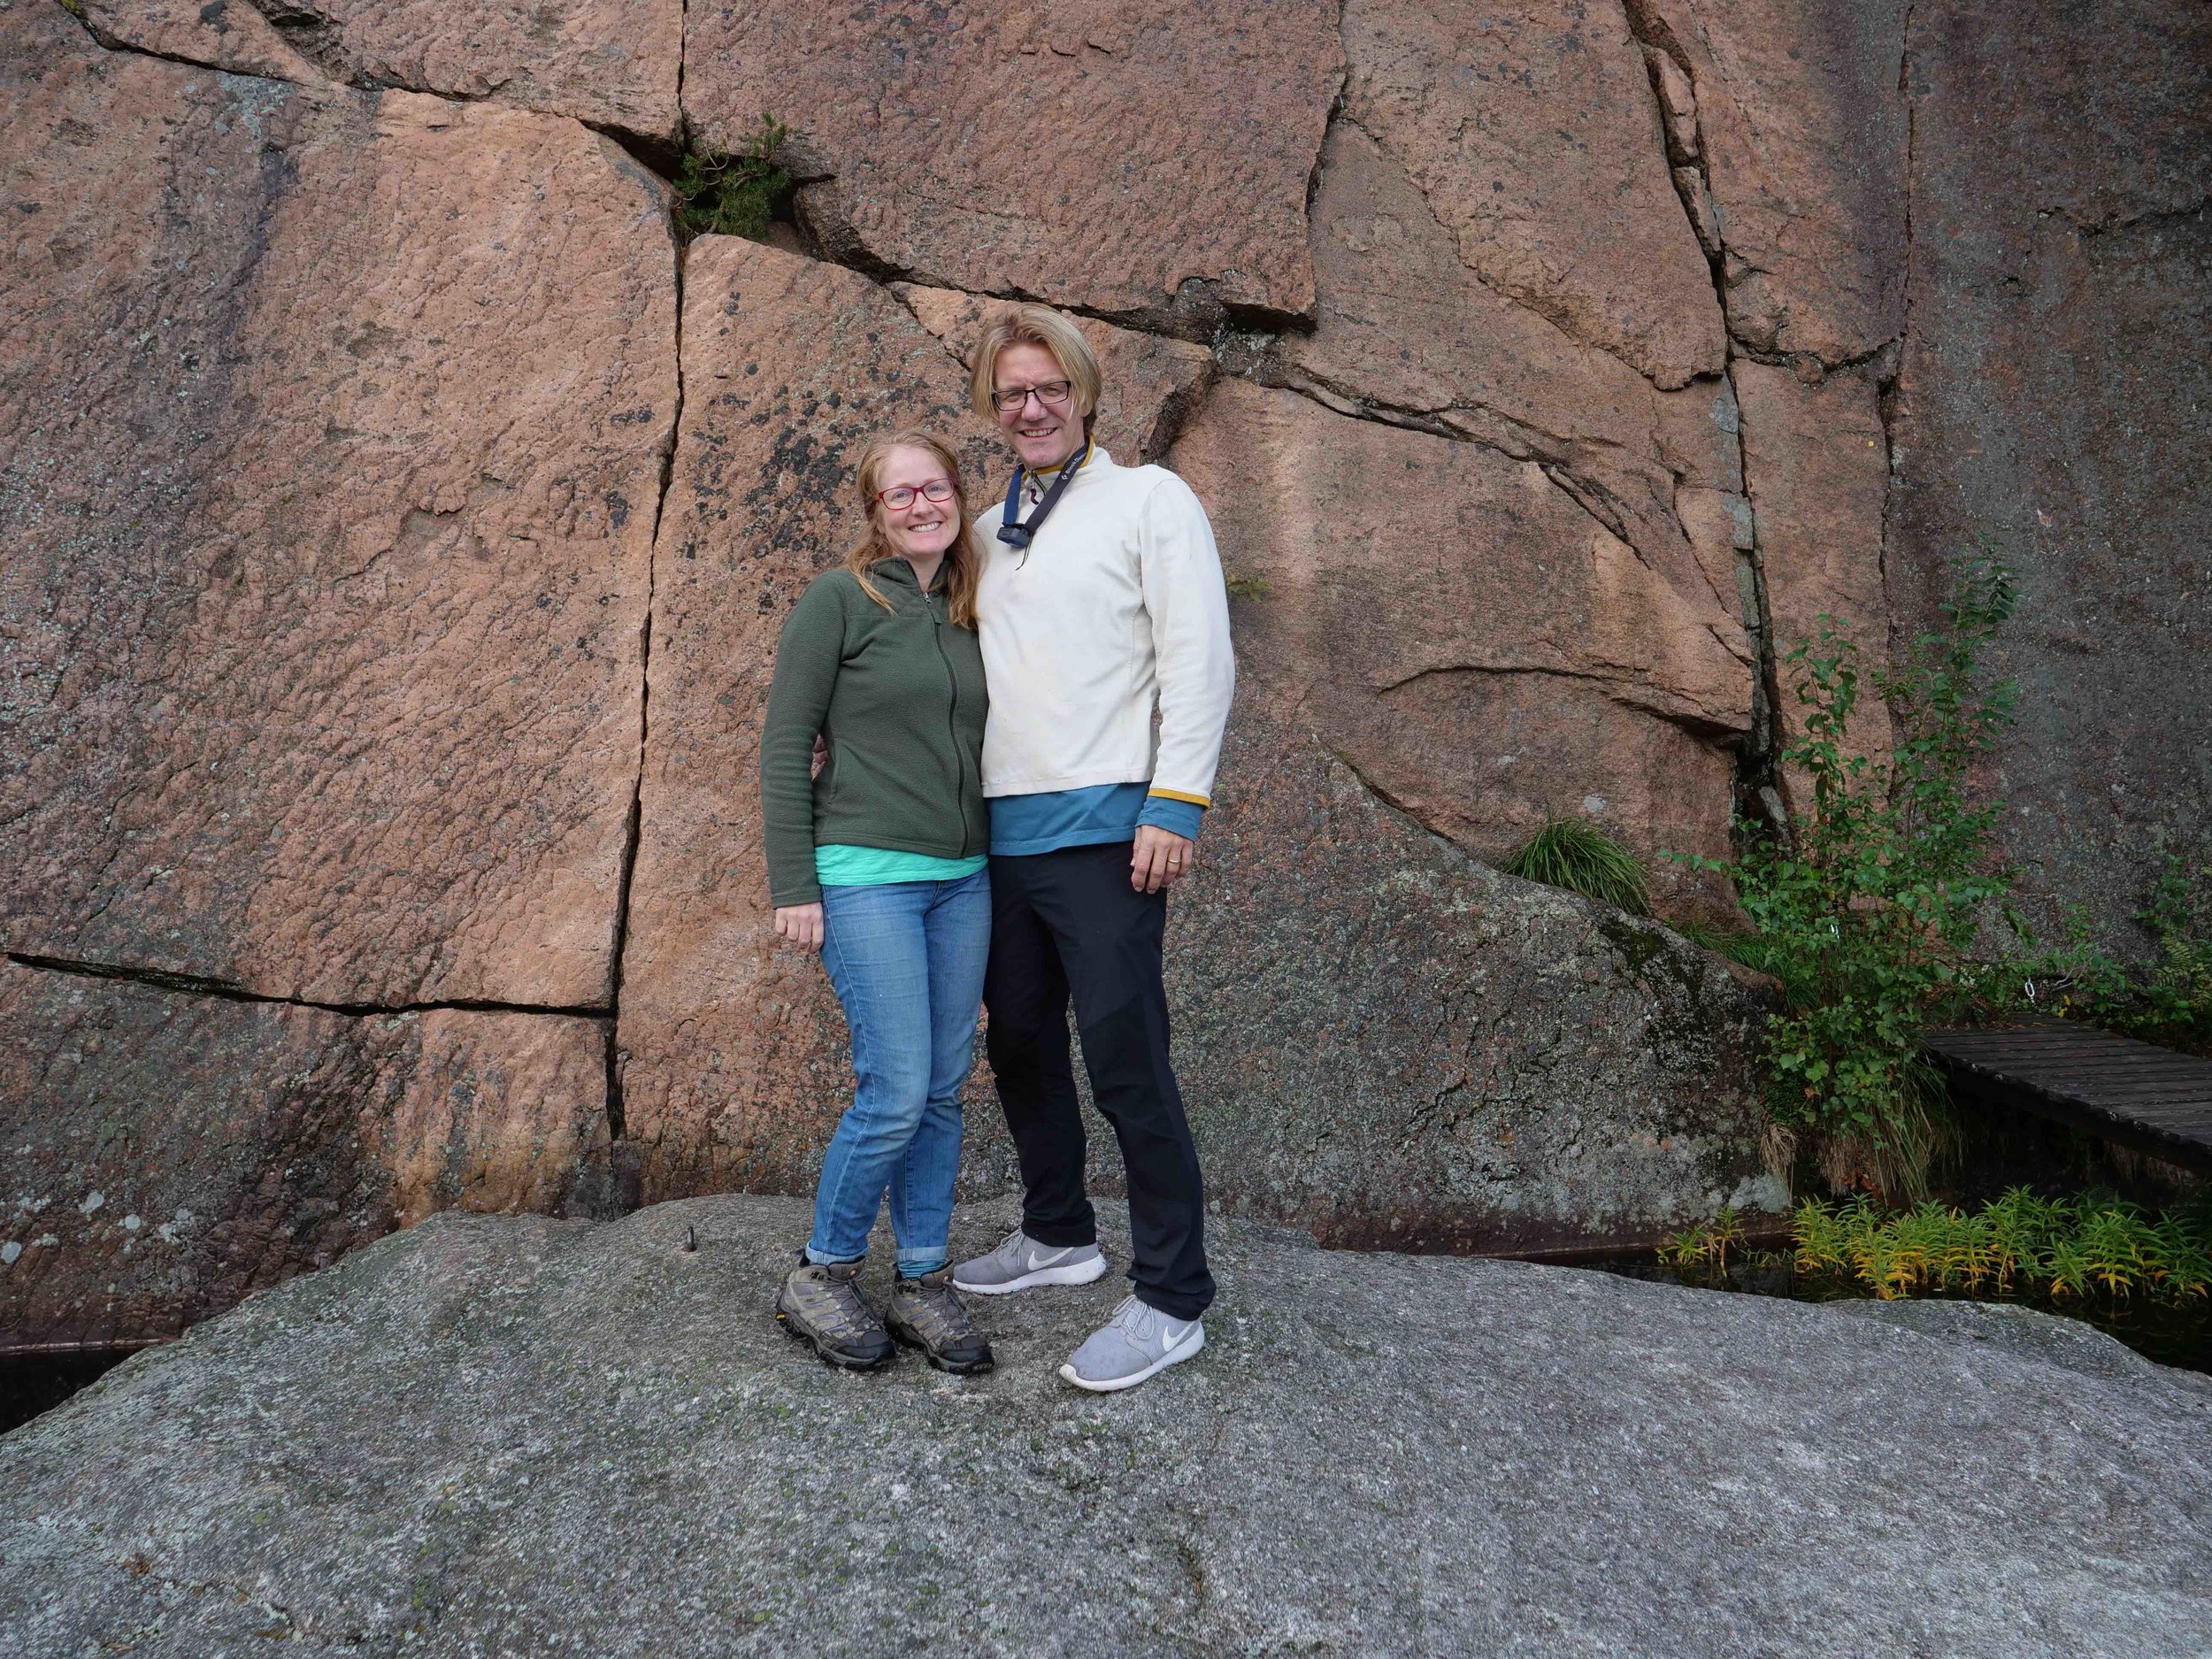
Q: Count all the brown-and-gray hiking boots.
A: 2